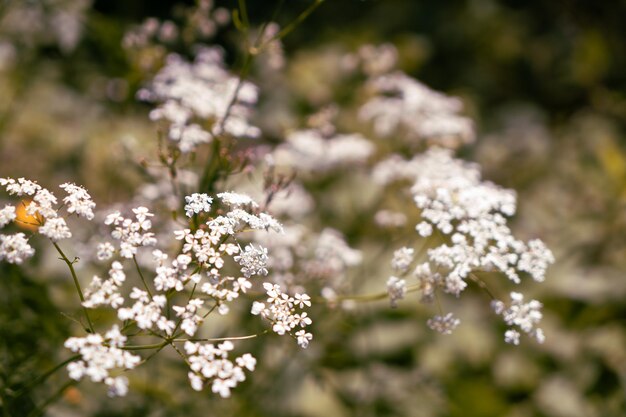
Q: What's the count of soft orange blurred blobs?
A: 2